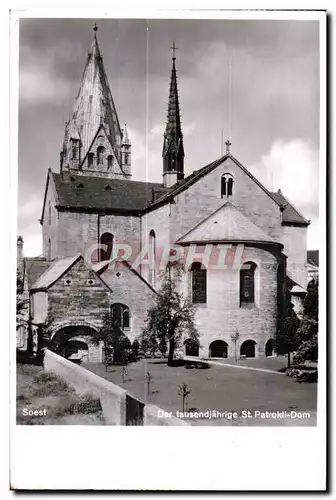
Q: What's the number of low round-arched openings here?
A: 4